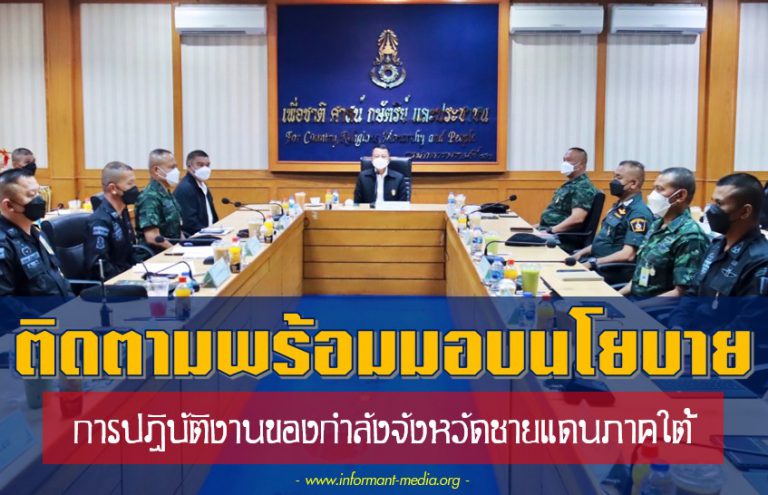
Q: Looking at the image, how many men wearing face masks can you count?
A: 10